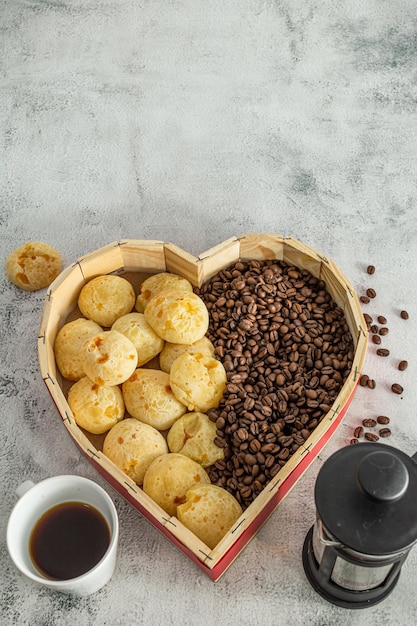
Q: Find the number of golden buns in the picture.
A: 15